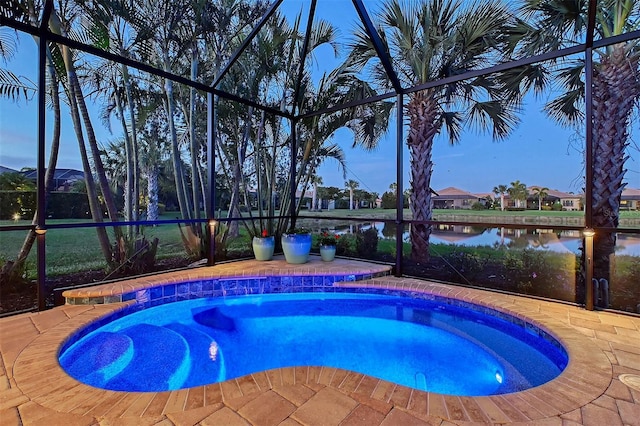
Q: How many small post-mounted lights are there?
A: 3